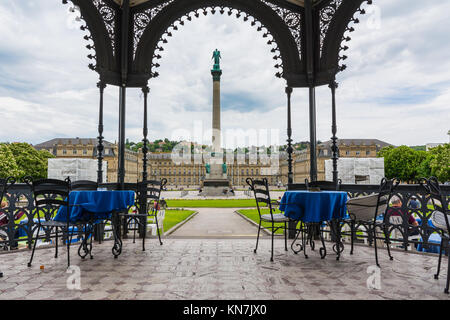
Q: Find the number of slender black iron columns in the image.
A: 6